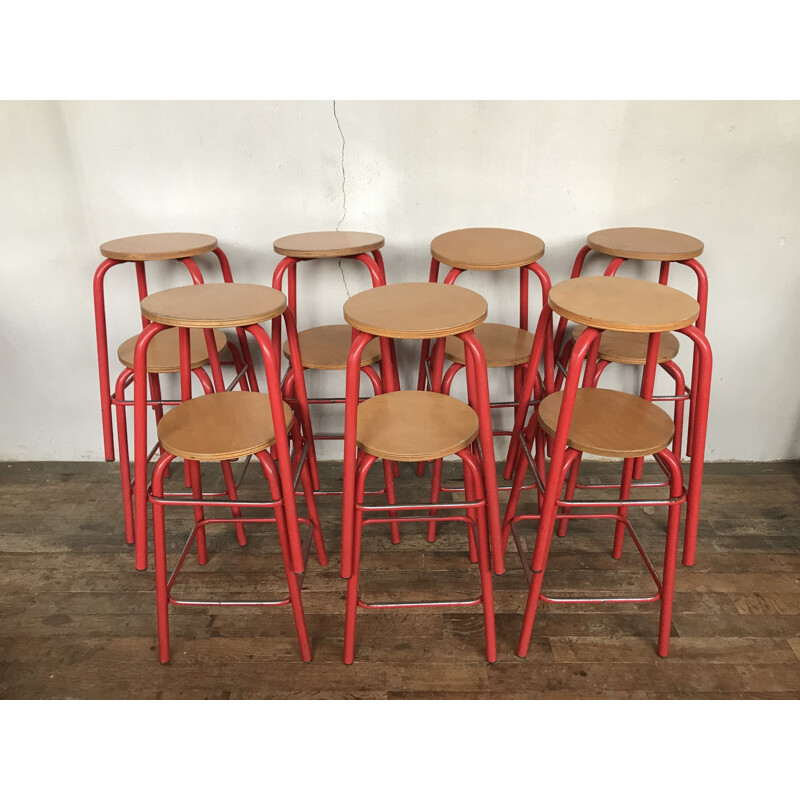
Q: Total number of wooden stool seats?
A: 14